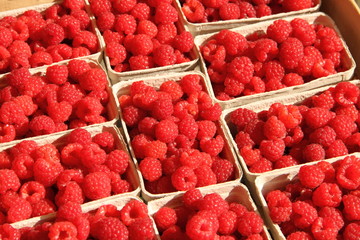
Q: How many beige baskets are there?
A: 11